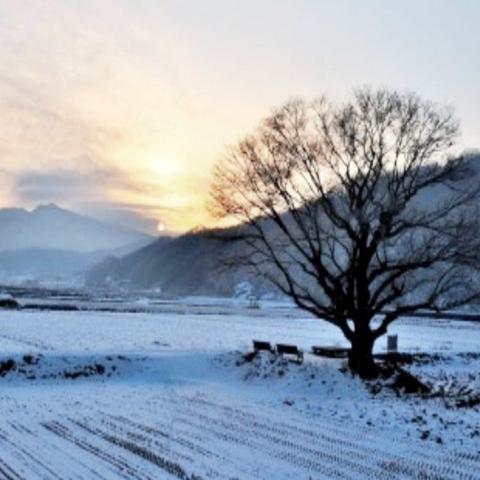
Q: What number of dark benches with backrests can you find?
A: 2